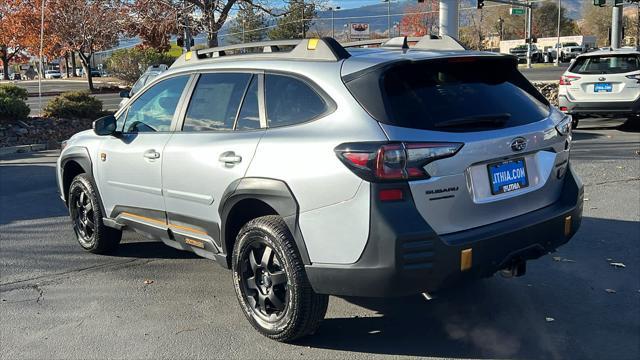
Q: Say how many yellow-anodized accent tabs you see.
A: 4